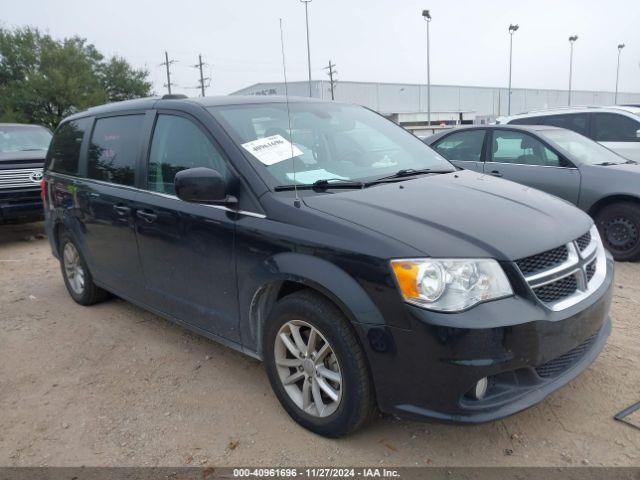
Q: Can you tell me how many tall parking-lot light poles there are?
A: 5